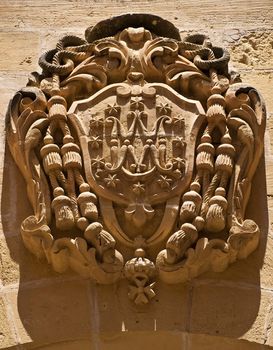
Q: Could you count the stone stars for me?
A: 12